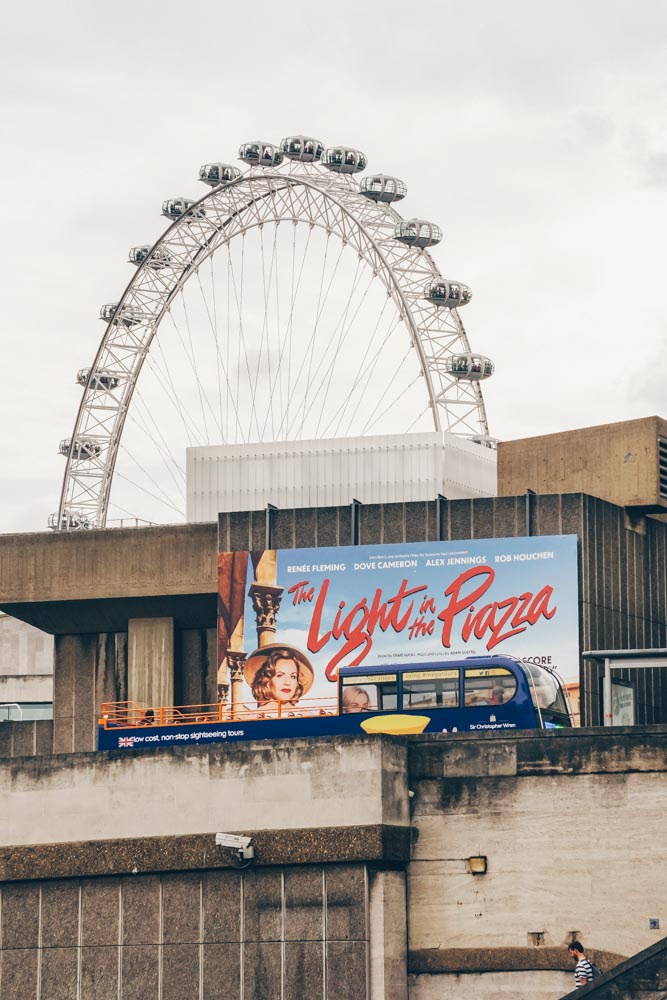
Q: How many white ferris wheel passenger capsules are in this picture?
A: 15